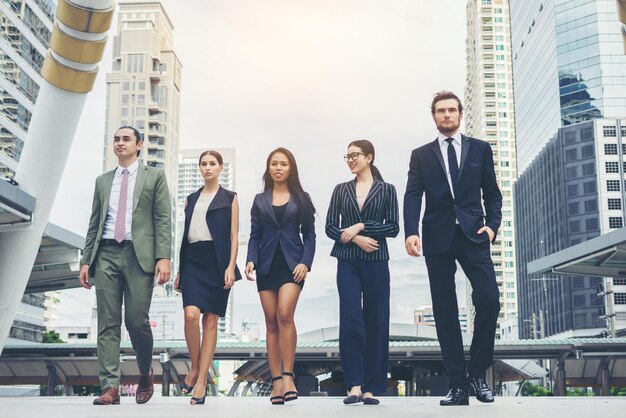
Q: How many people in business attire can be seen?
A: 5